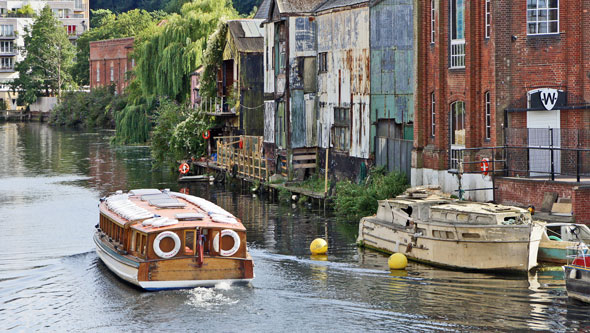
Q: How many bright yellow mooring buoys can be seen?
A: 2